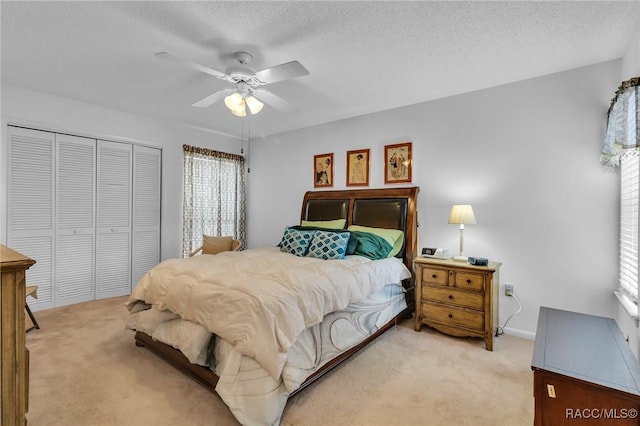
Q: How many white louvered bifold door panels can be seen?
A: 4